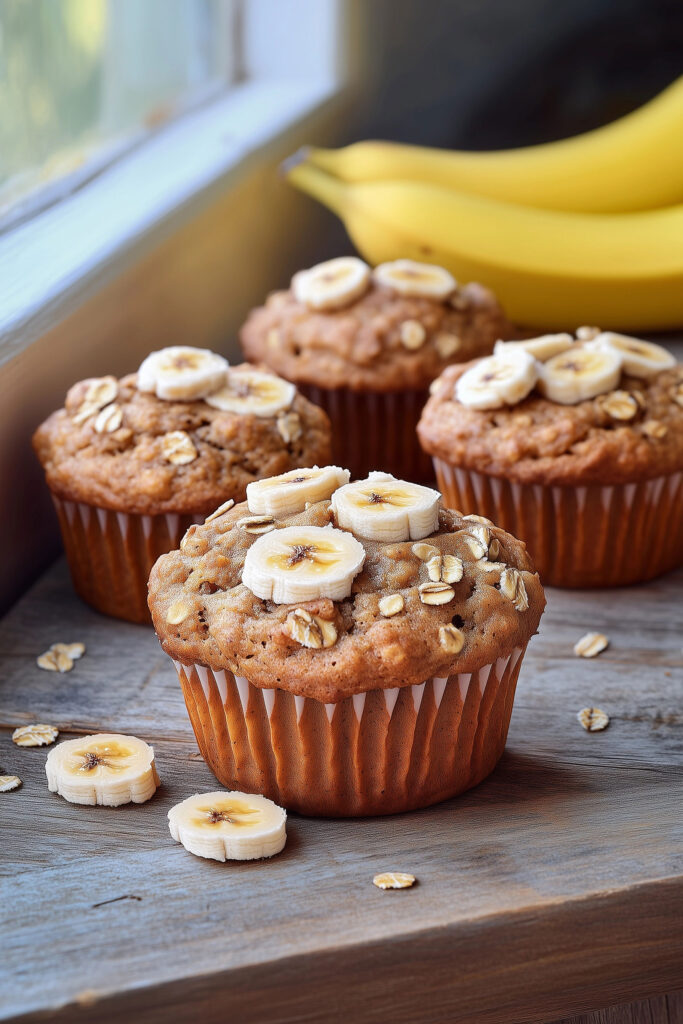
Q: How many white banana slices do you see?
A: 13